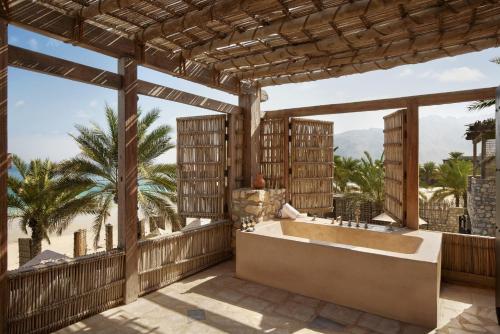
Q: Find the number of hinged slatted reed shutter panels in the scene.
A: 3